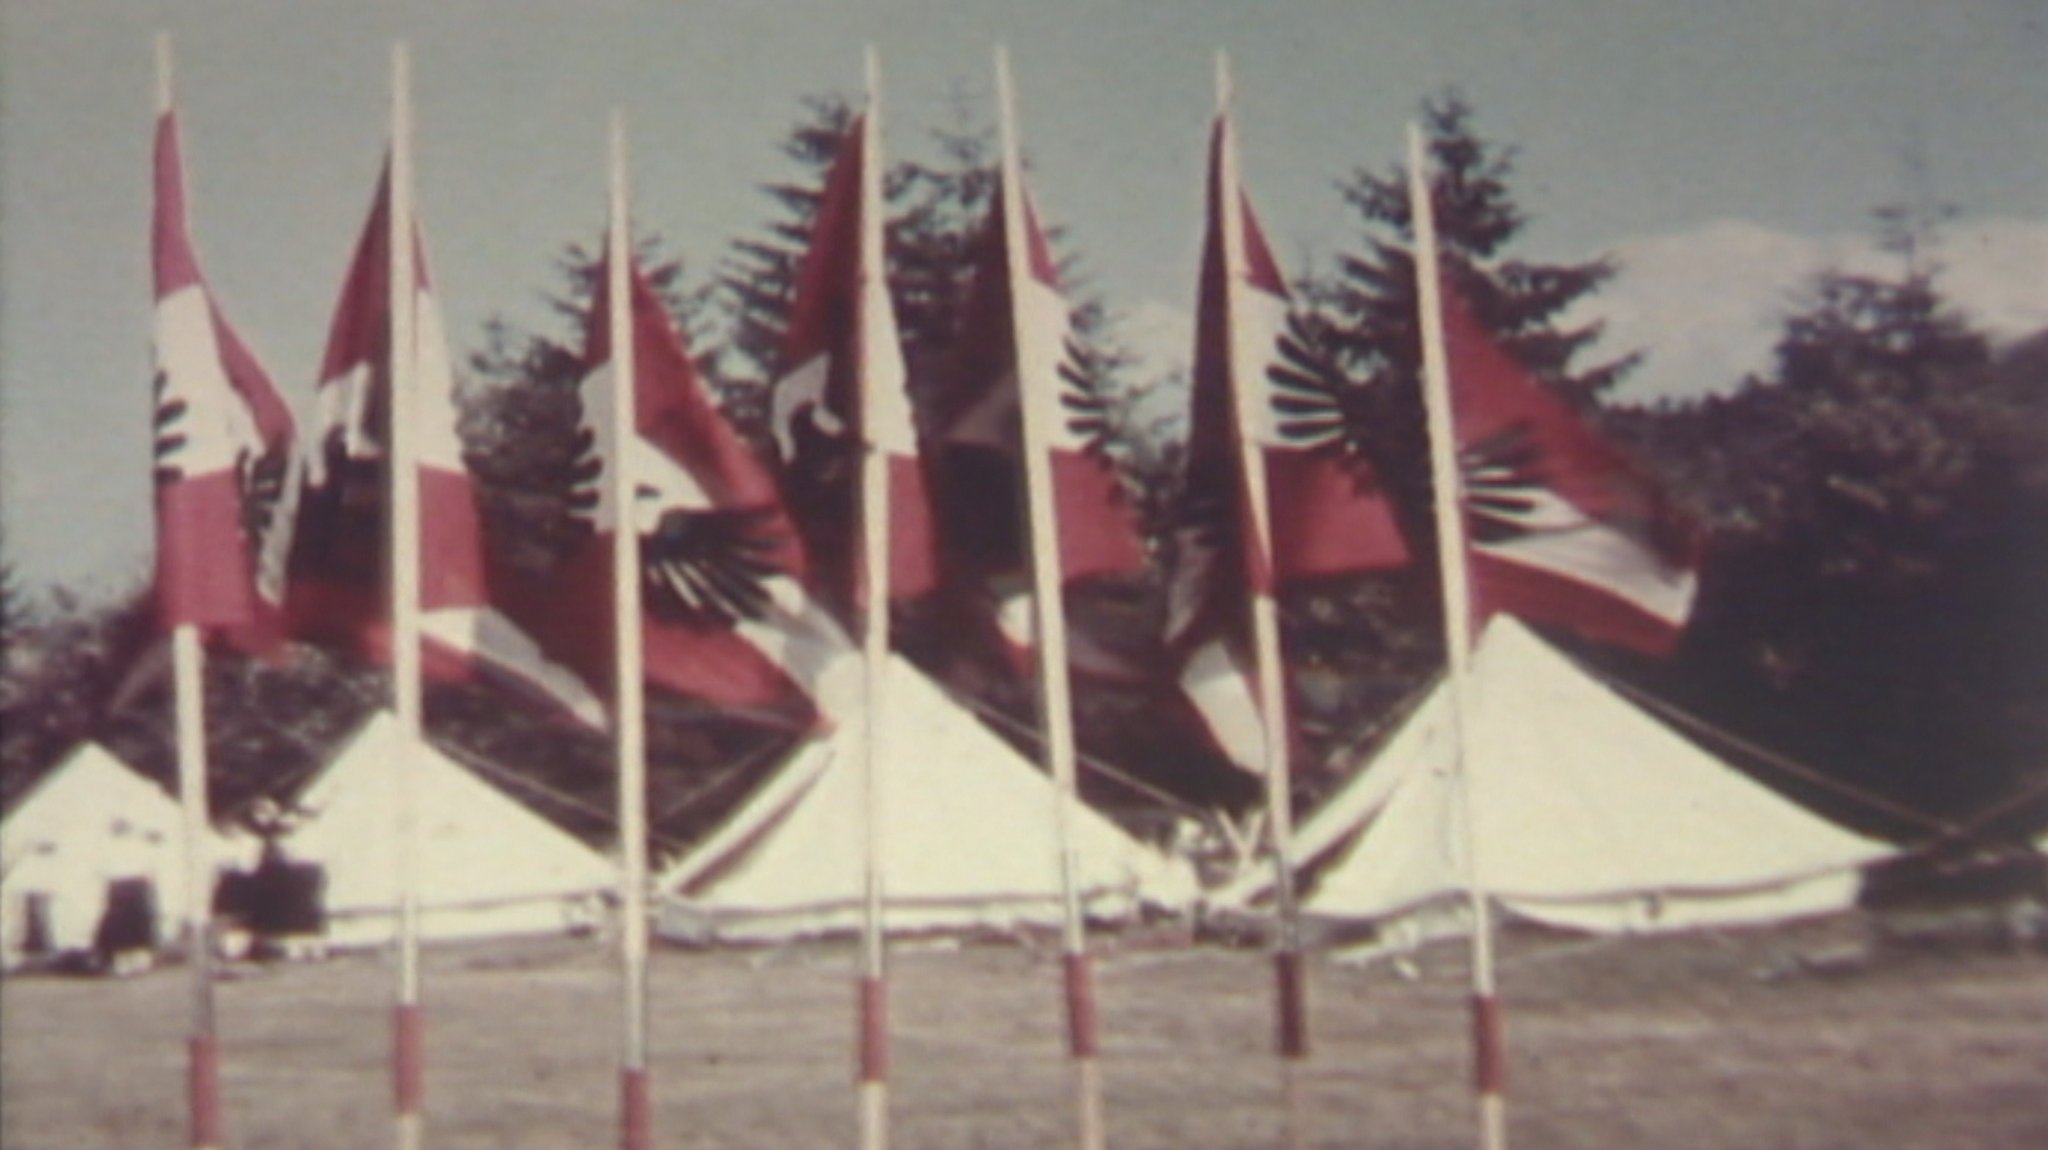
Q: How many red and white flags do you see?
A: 7